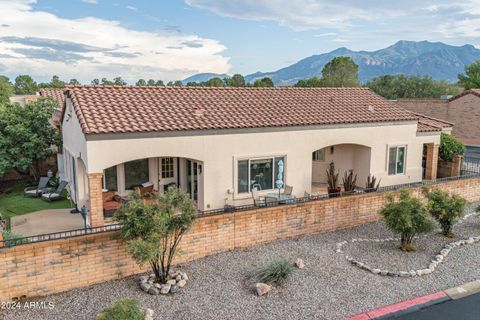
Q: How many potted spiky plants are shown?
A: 3